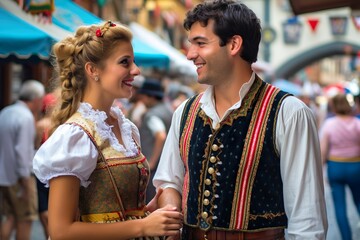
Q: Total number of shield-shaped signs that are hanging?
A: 2